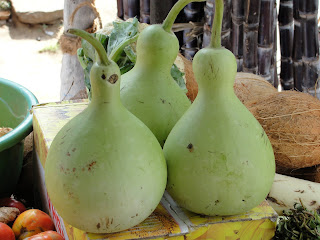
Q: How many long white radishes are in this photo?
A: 1